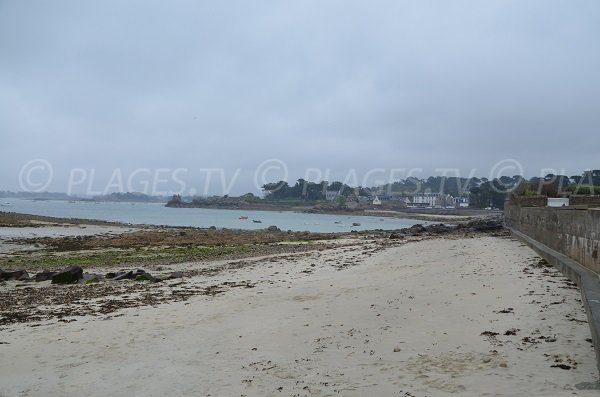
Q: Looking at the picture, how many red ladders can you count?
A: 0